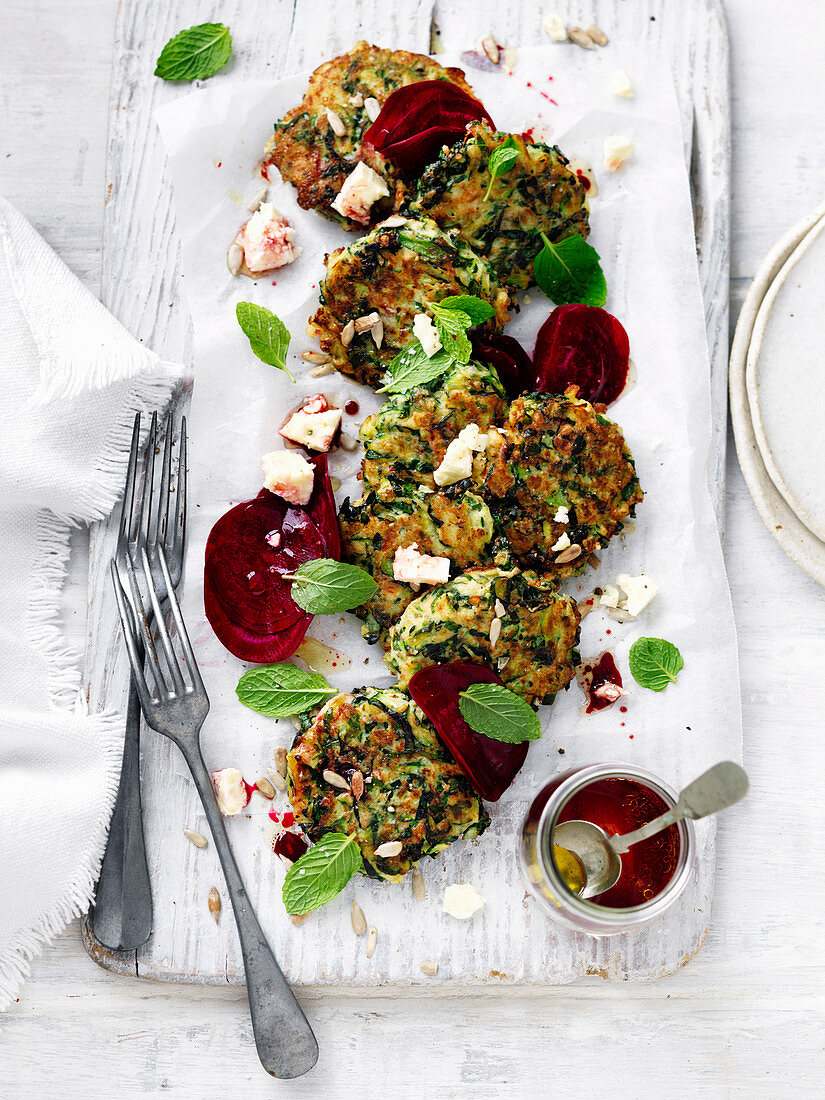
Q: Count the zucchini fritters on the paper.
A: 8